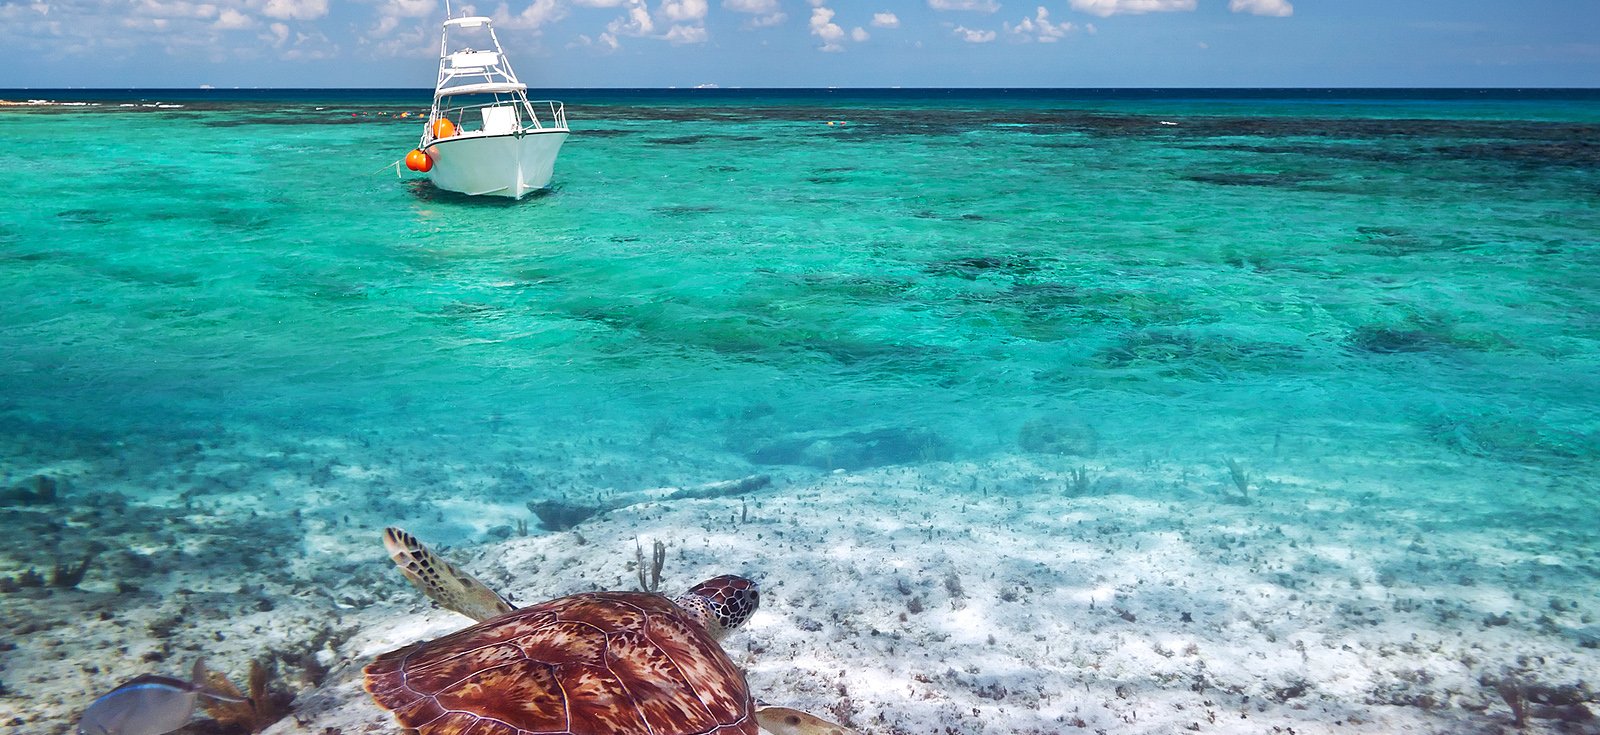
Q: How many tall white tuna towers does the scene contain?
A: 1